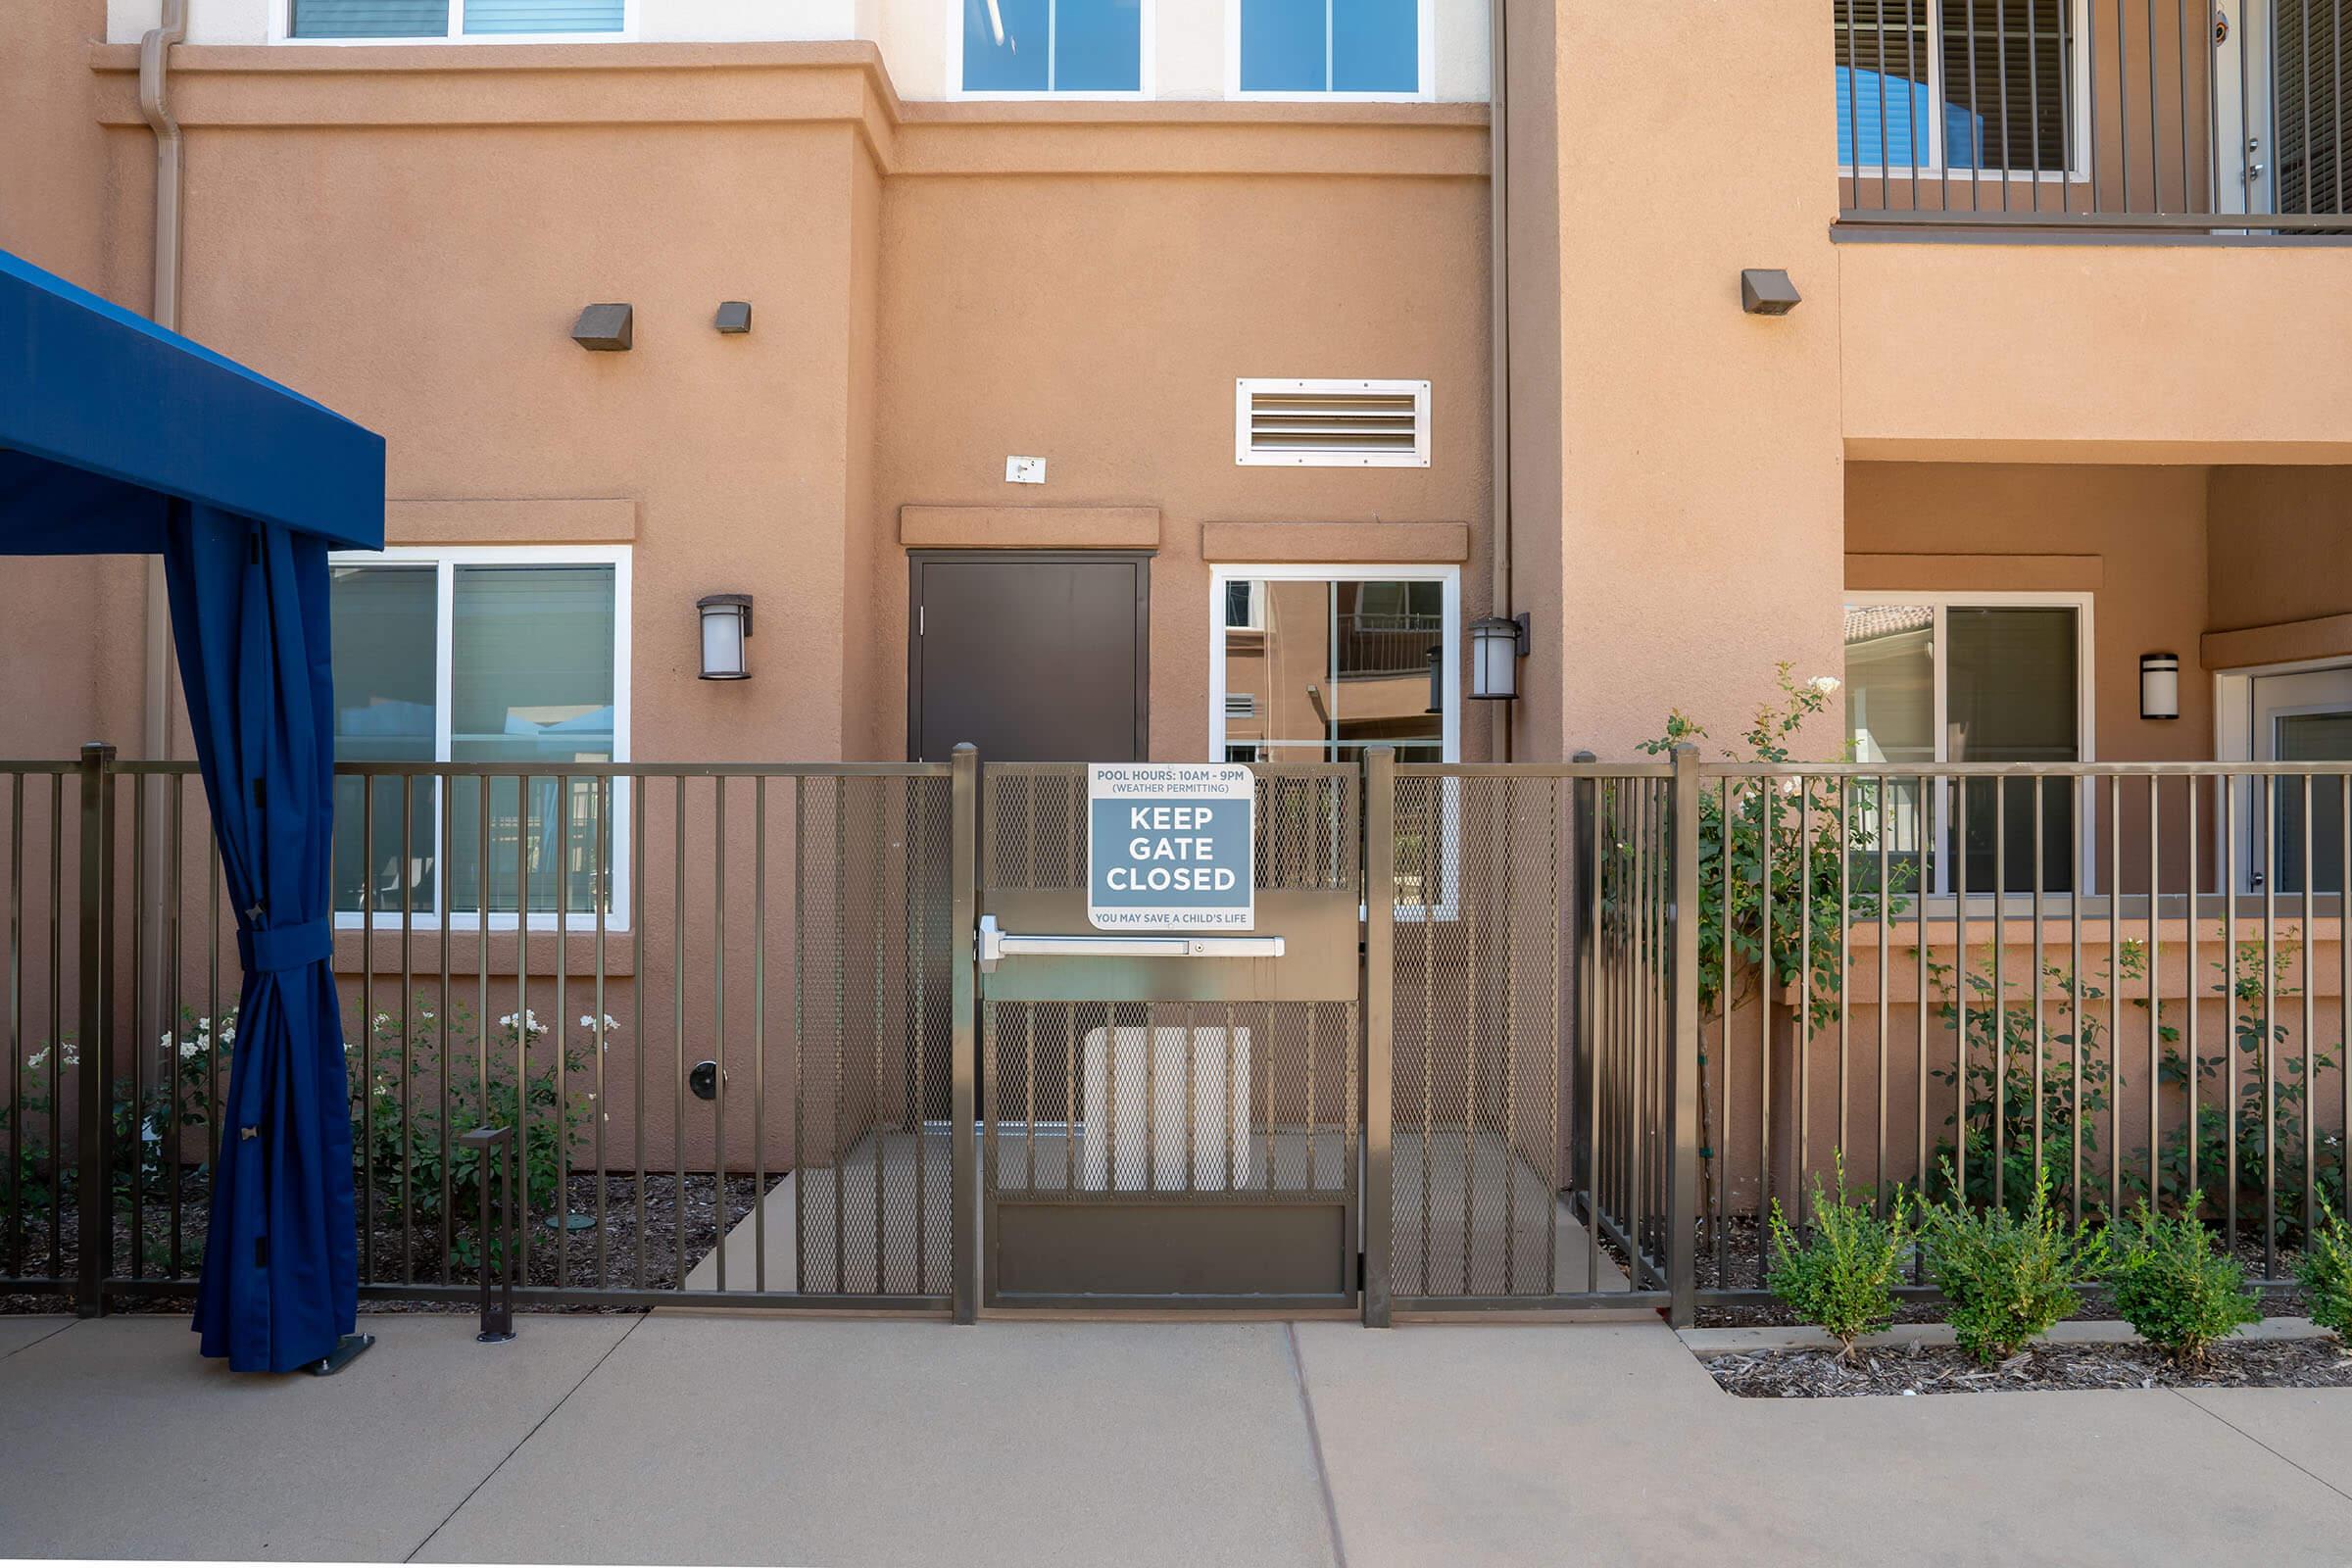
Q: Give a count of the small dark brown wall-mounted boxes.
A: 3